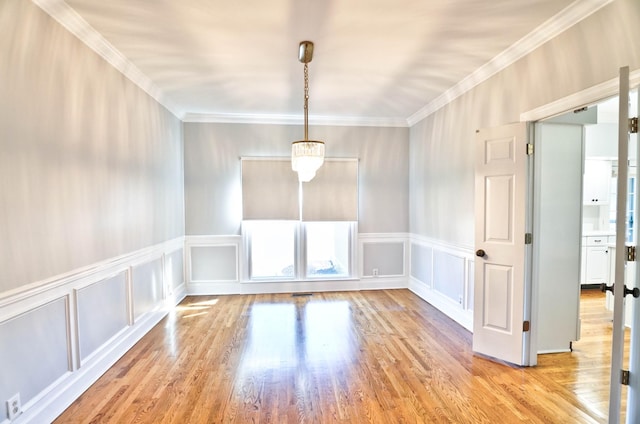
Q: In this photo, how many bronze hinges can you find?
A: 6